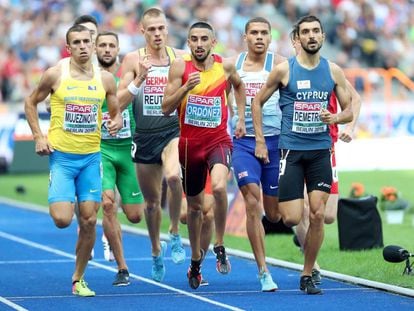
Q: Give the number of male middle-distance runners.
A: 8